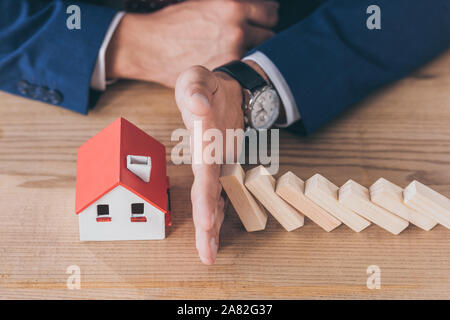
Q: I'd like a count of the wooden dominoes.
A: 7